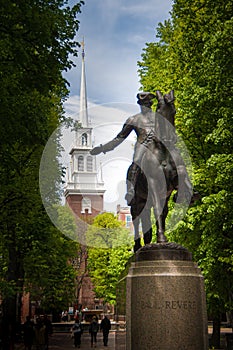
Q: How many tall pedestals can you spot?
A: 1